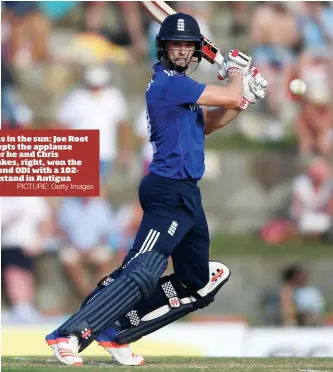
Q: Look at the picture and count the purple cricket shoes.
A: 0